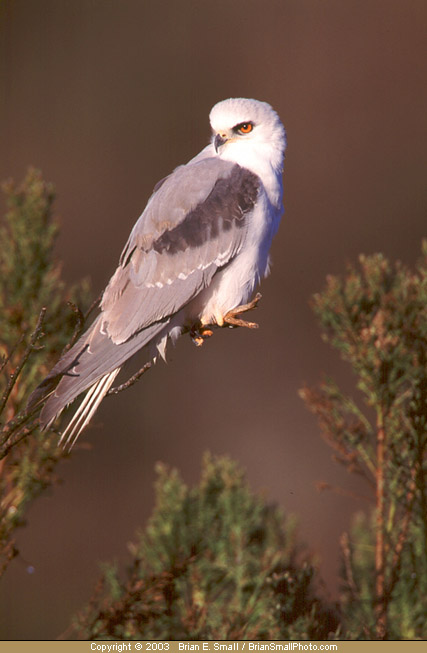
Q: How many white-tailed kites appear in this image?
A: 1